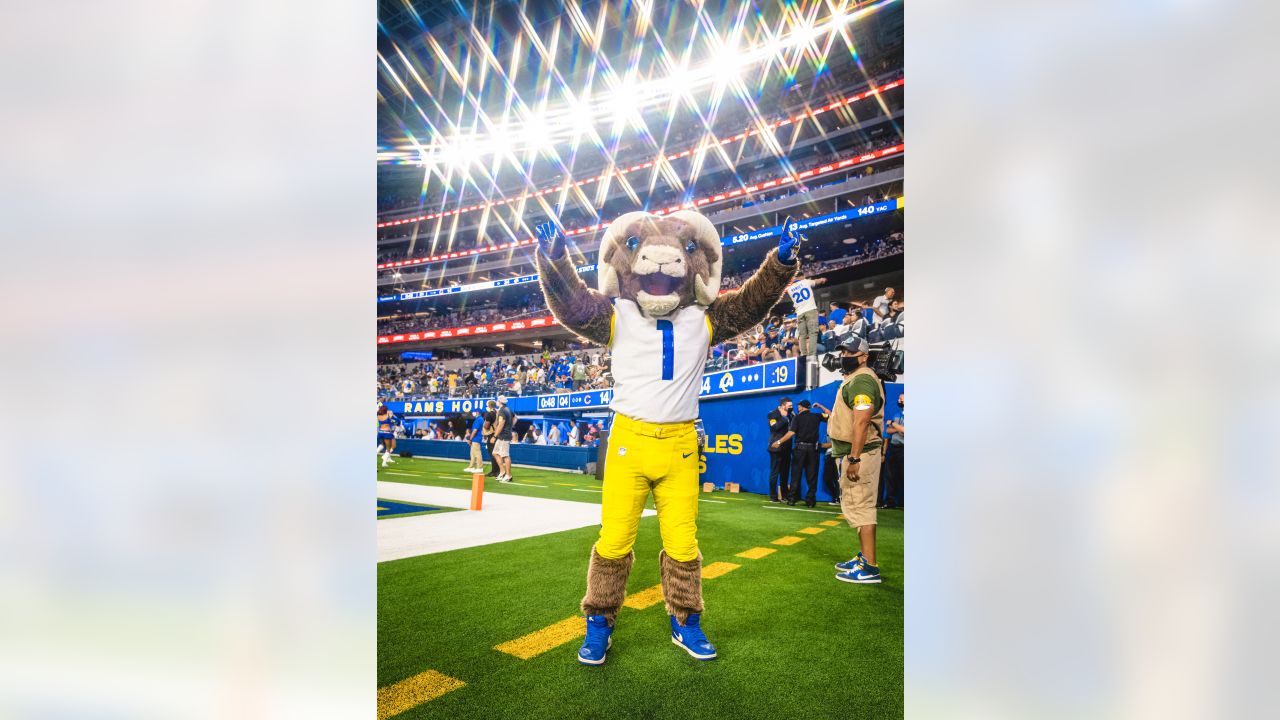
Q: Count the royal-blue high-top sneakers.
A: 2